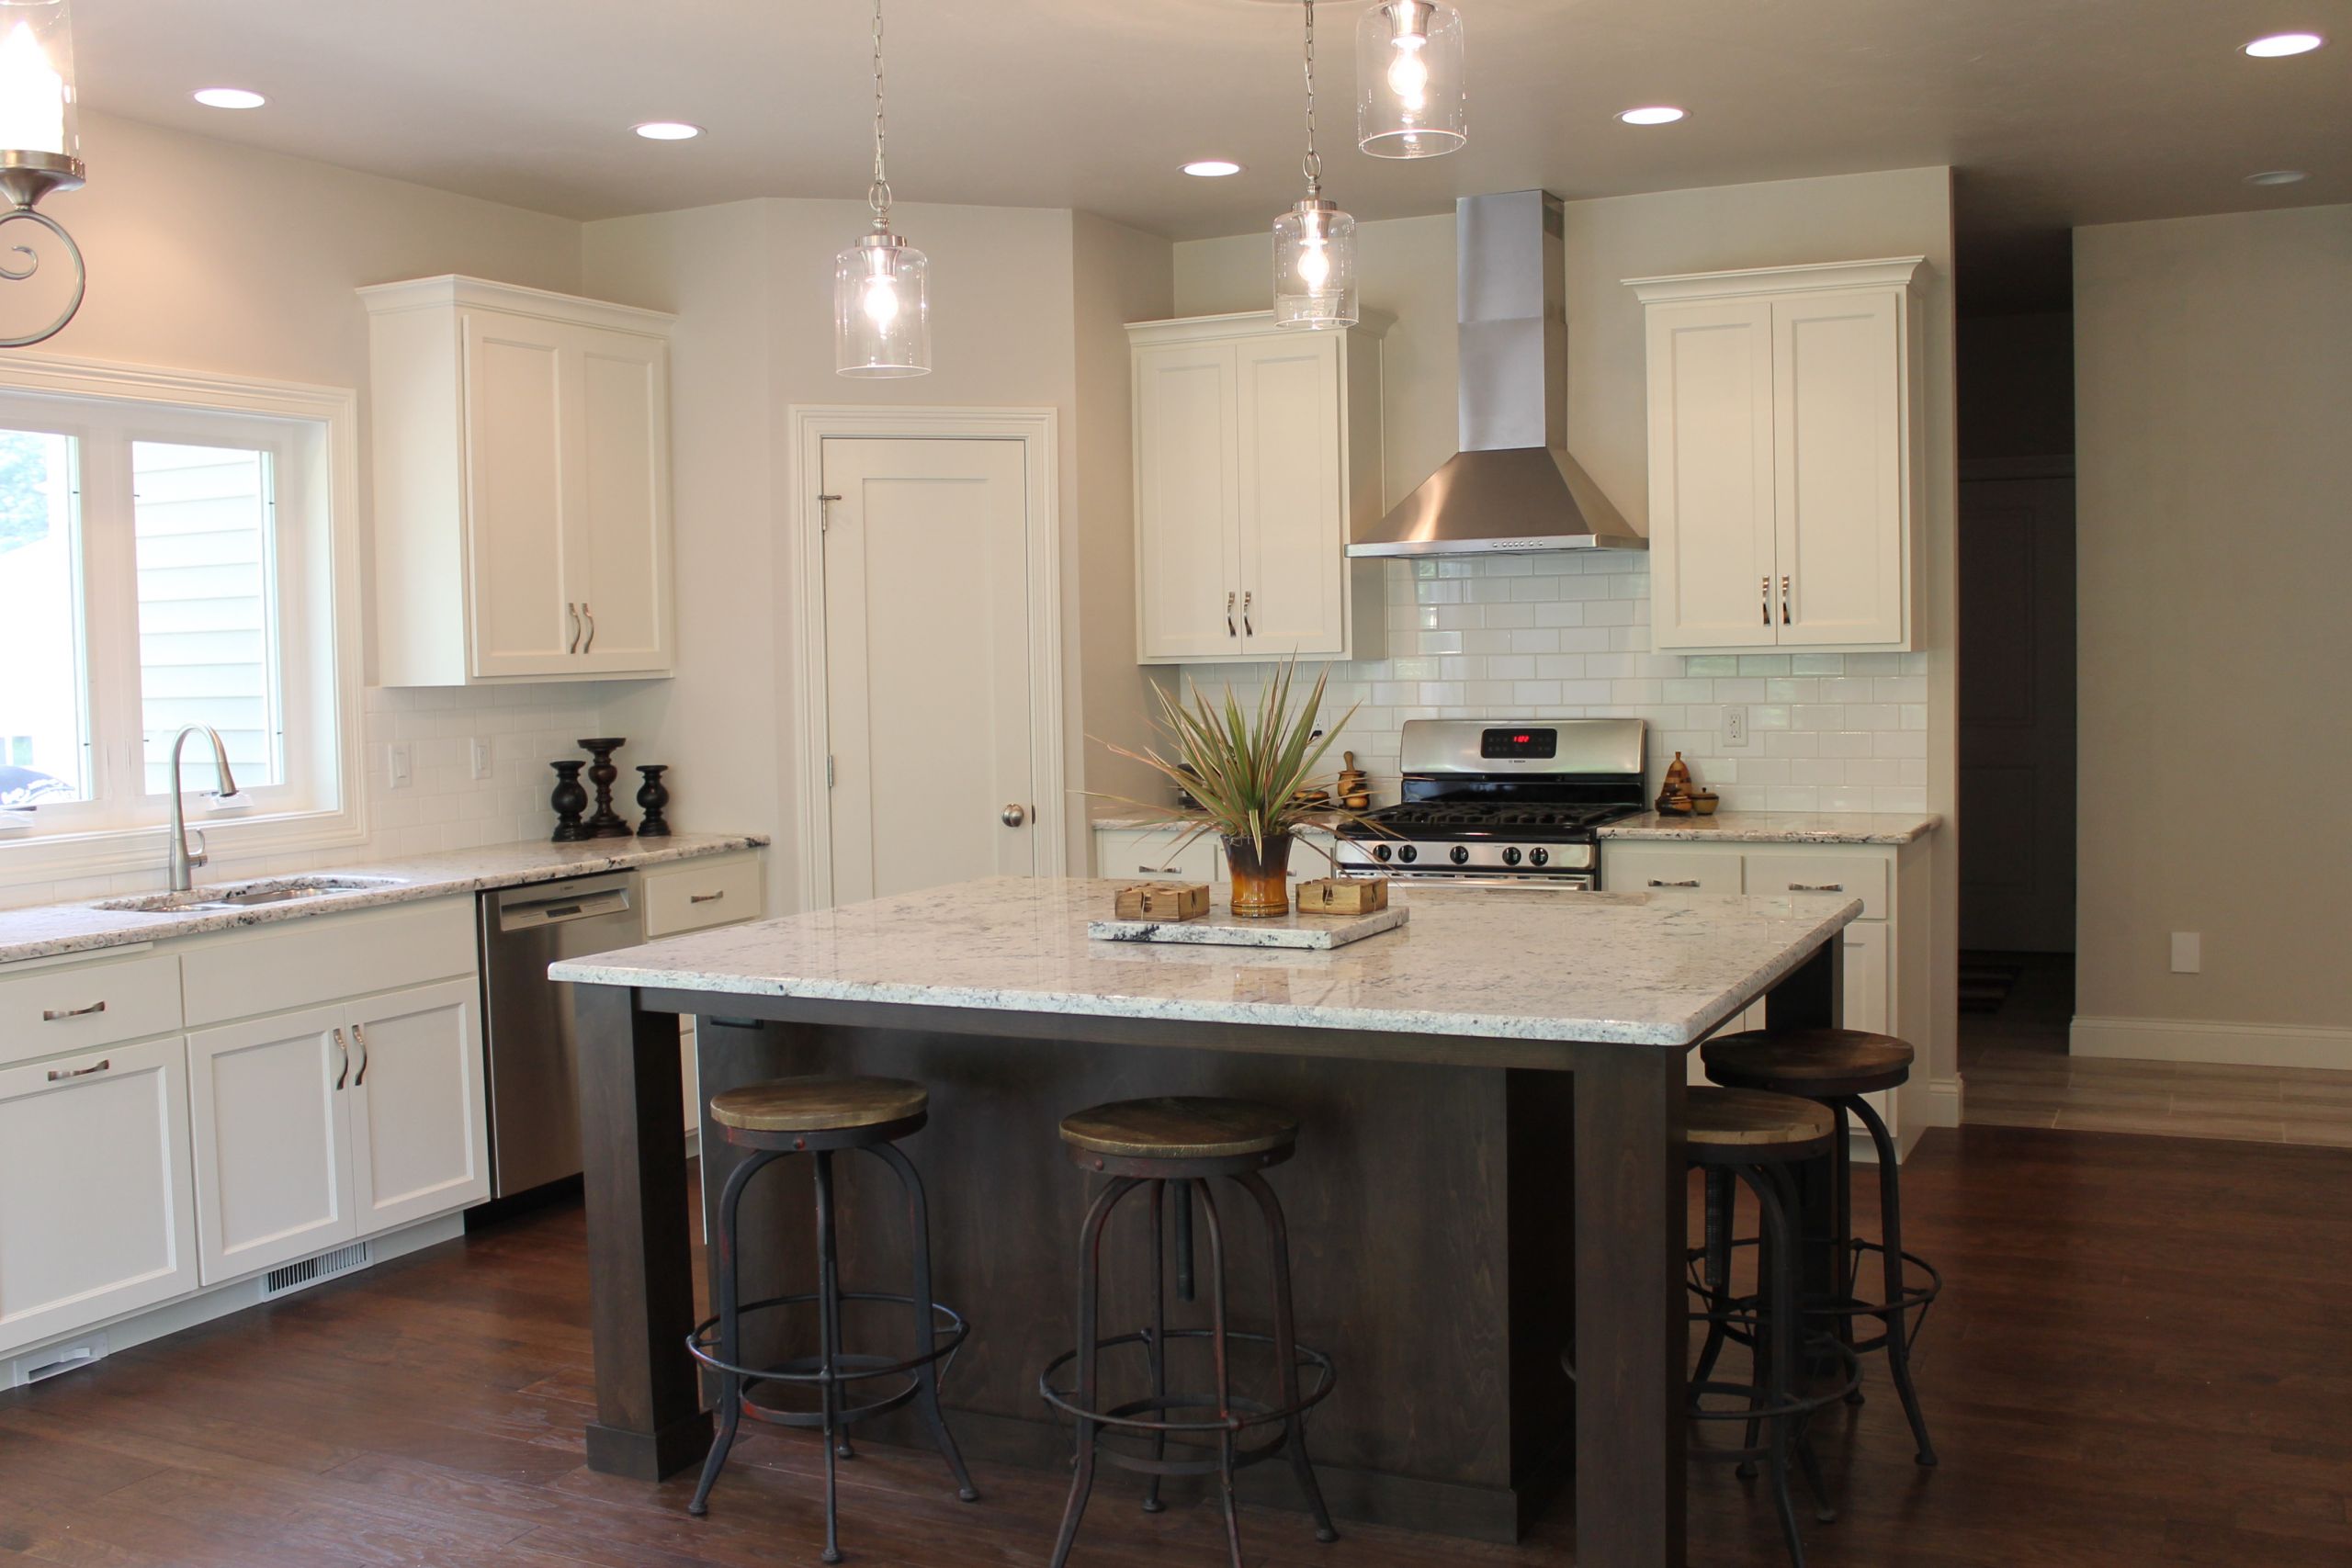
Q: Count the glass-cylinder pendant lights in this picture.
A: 3